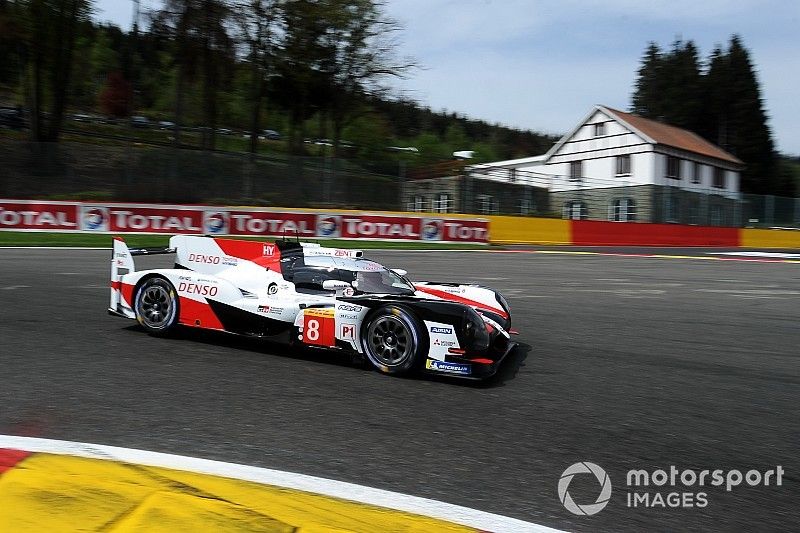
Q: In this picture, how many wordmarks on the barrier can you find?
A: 5